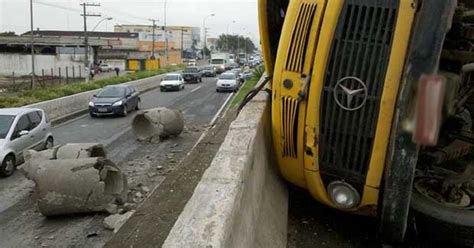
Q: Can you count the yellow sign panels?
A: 2